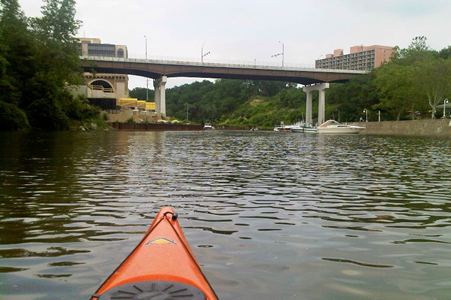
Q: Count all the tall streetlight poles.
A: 3